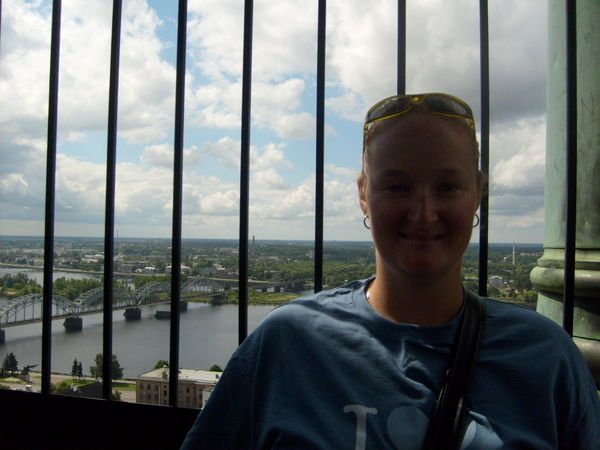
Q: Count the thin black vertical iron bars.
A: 8